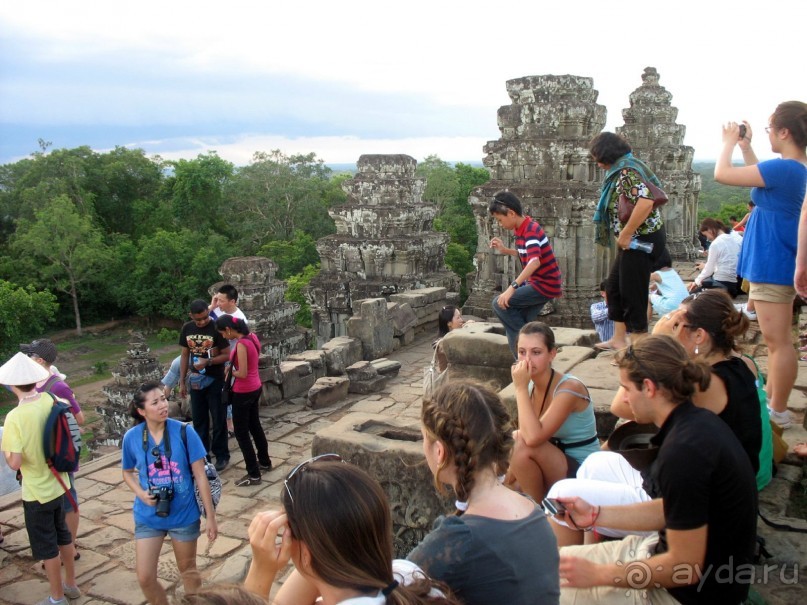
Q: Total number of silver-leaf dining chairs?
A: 0